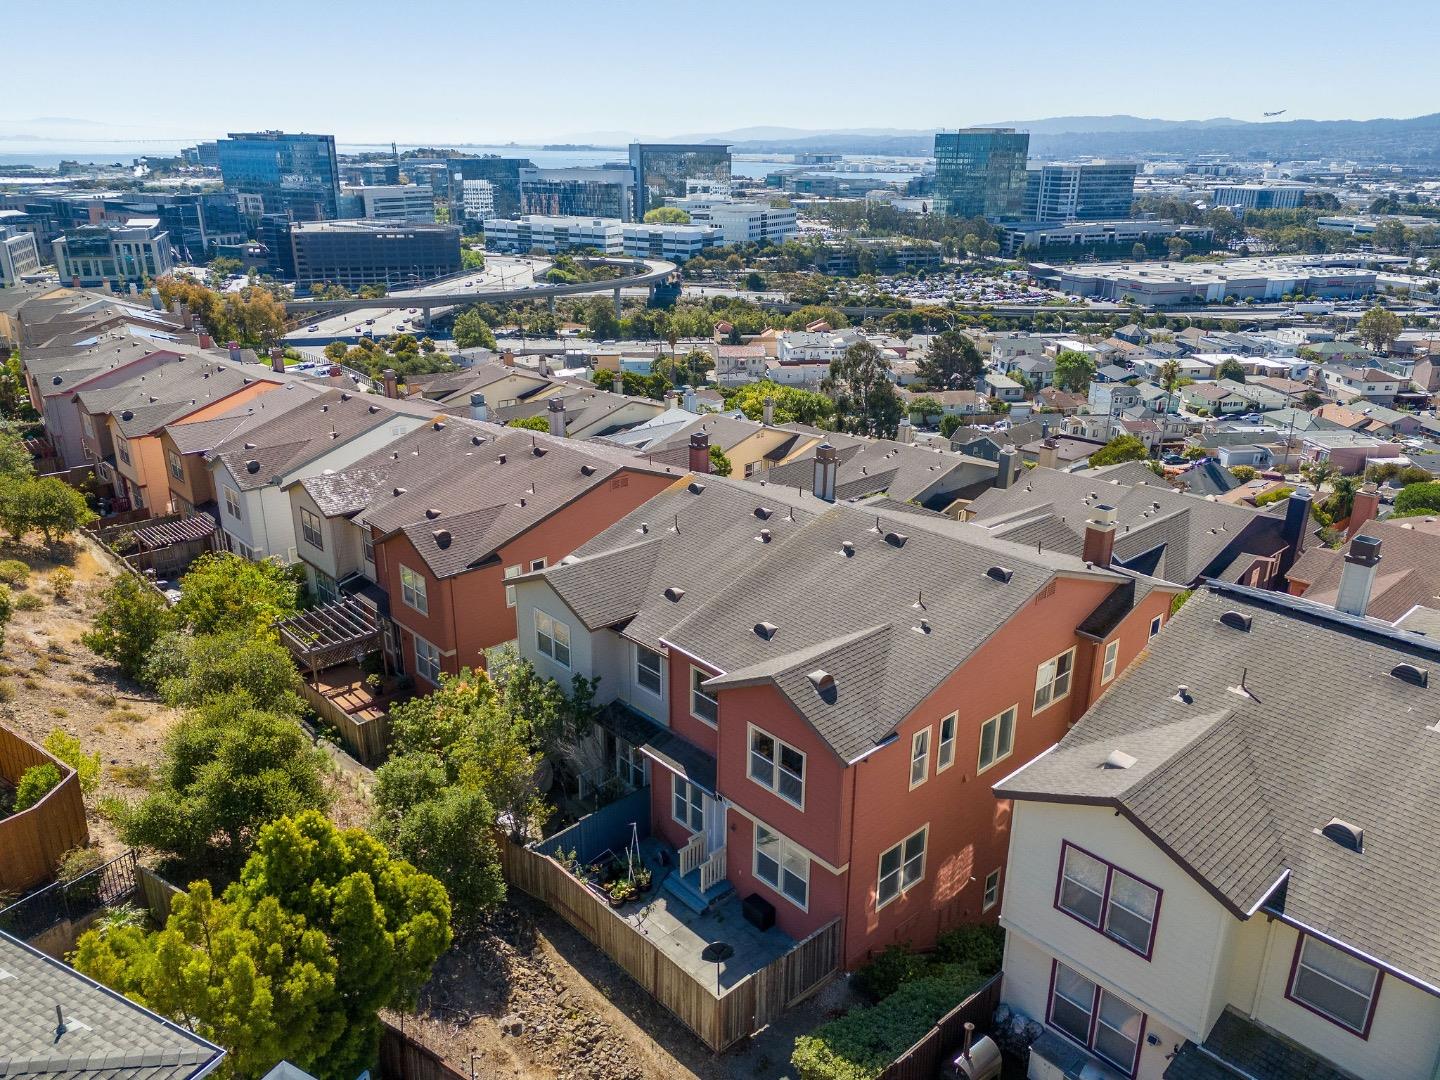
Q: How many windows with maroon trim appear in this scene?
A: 3